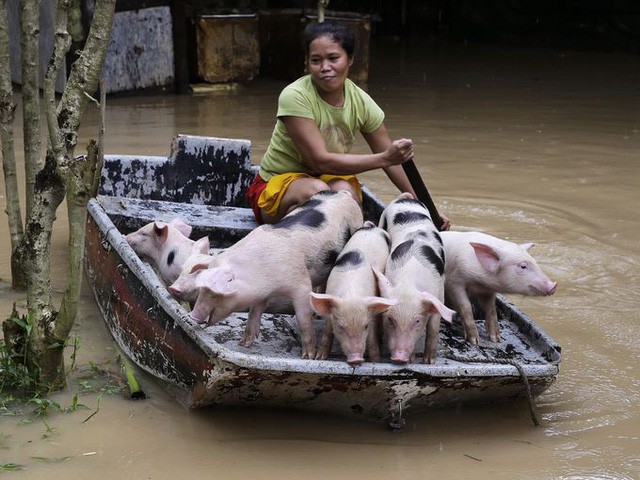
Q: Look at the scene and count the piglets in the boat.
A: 6